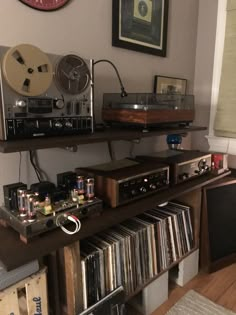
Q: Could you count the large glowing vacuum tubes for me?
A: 4